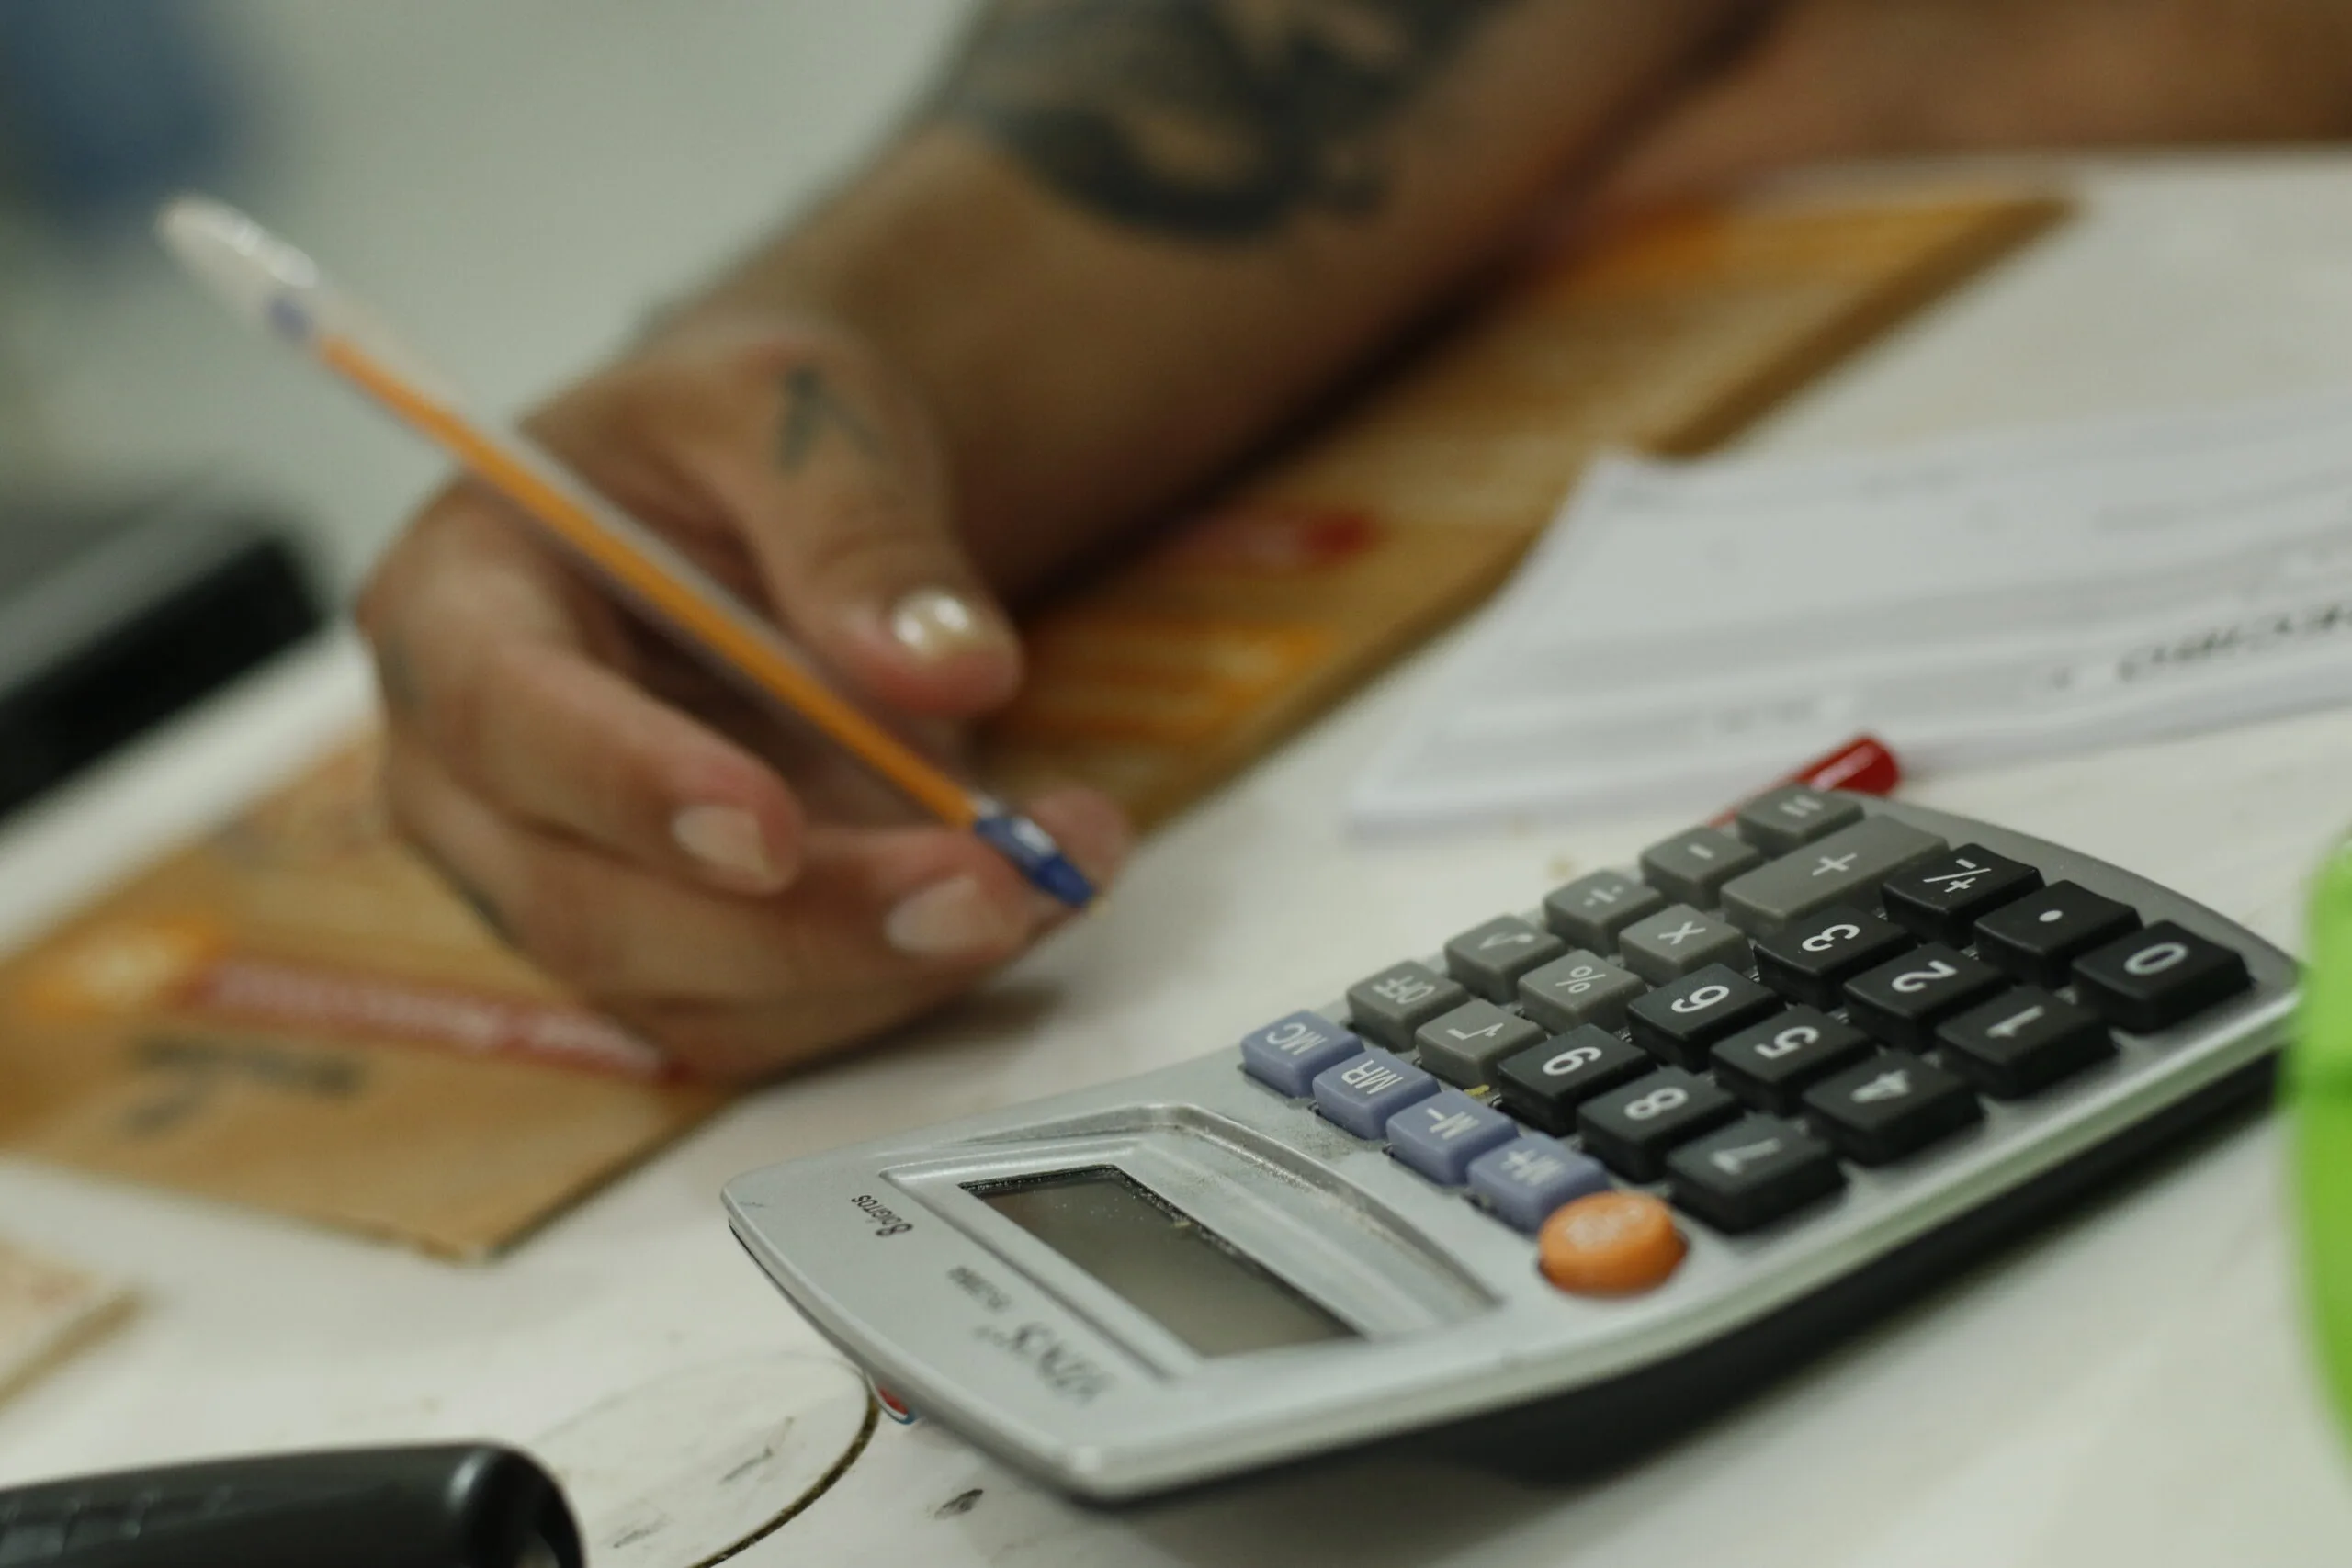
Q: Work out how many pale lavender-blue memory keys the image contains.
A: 4